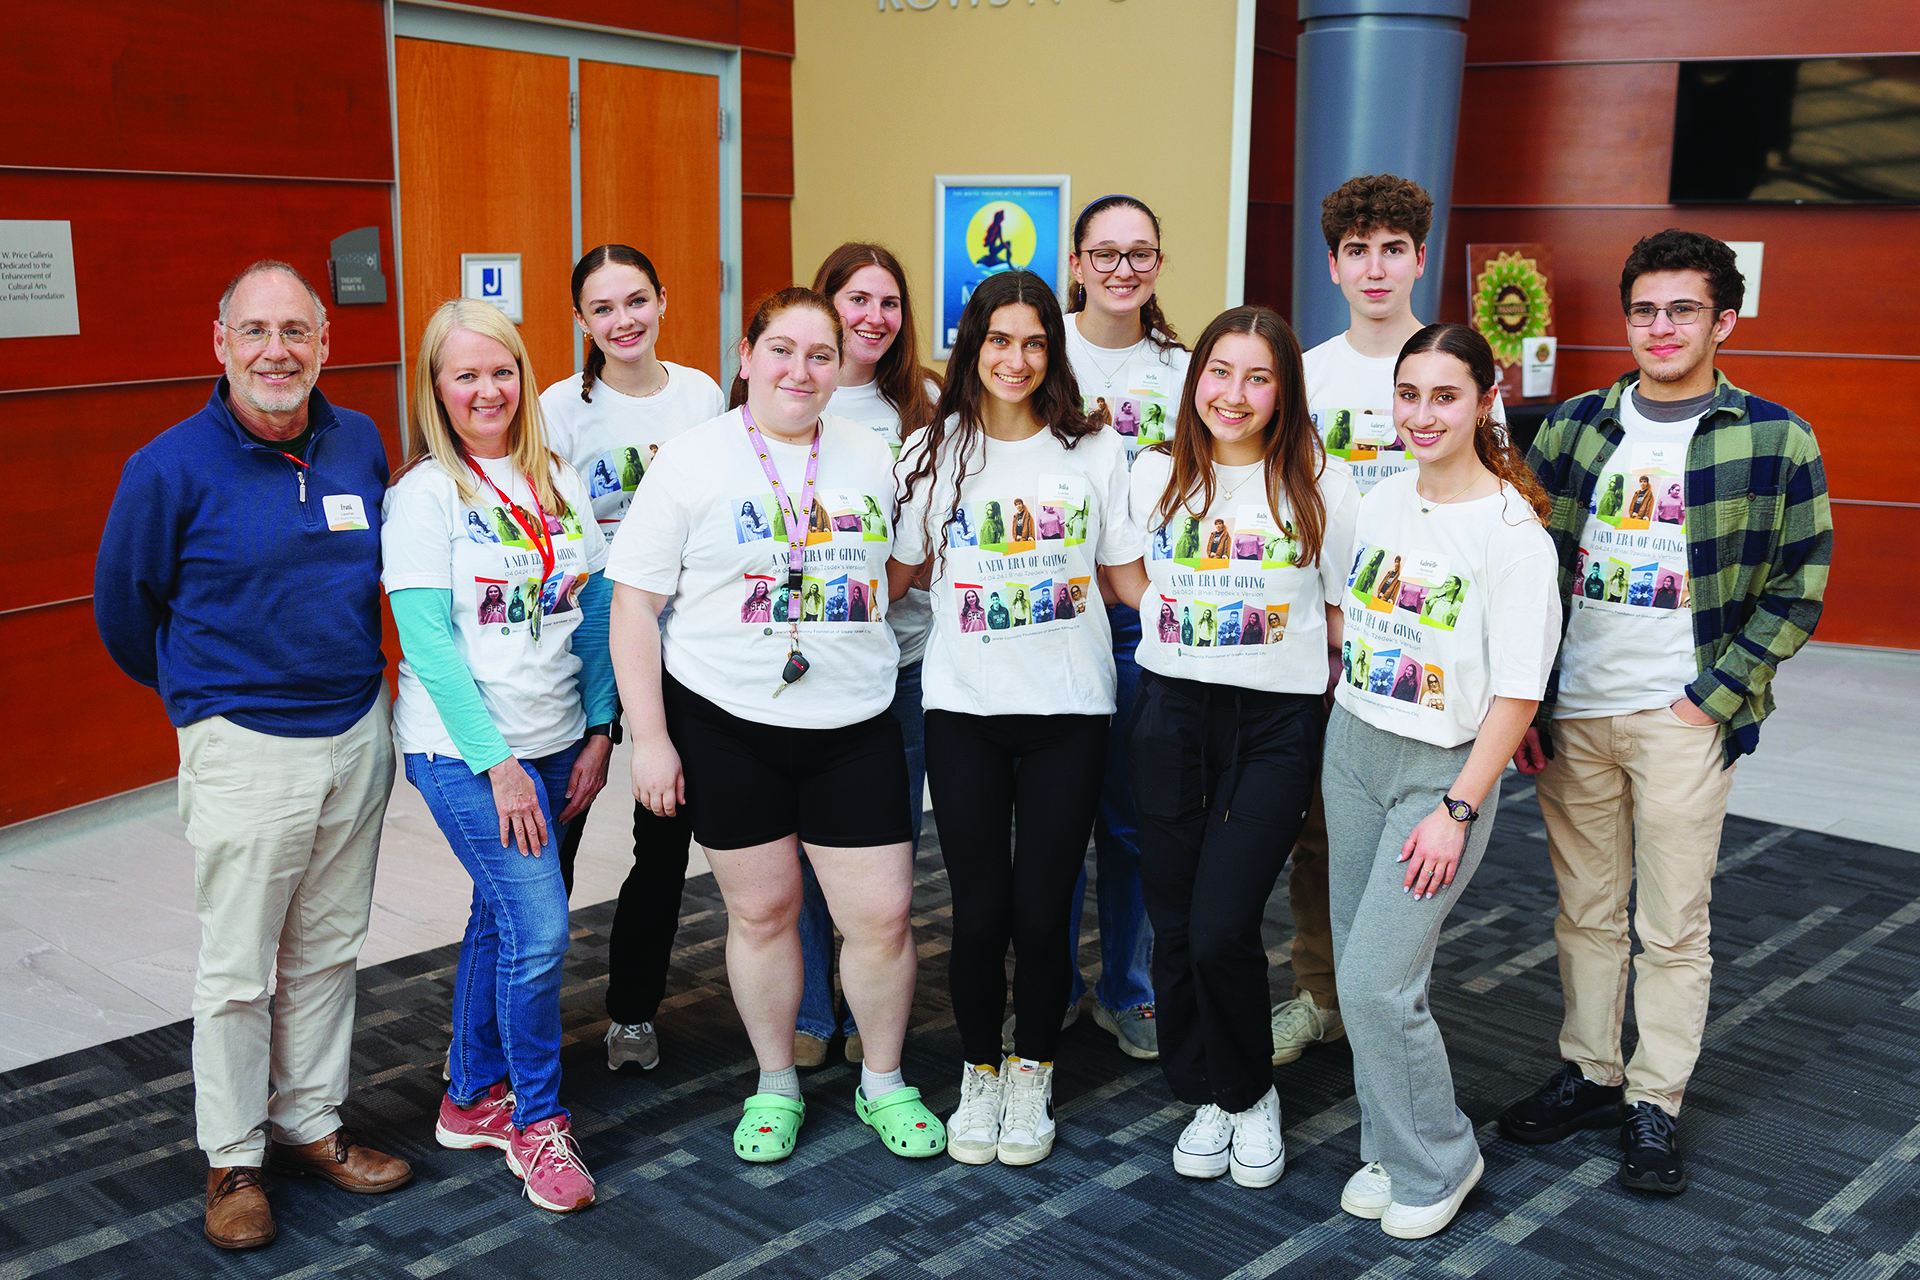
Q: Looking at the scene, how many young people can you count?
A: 9